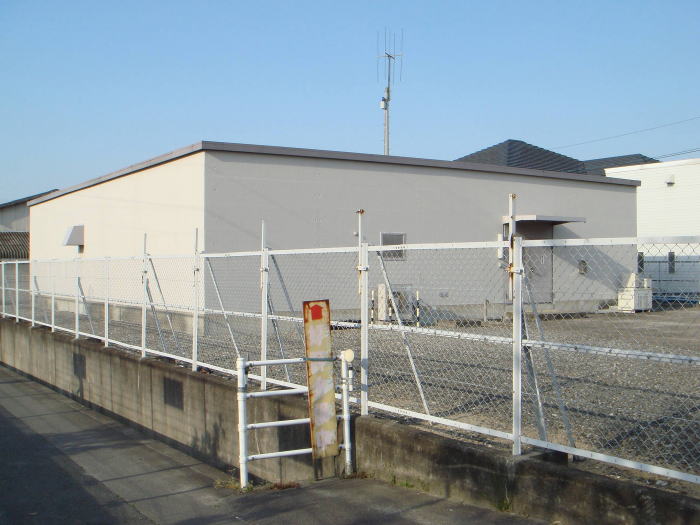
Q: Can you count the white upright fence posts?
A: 11